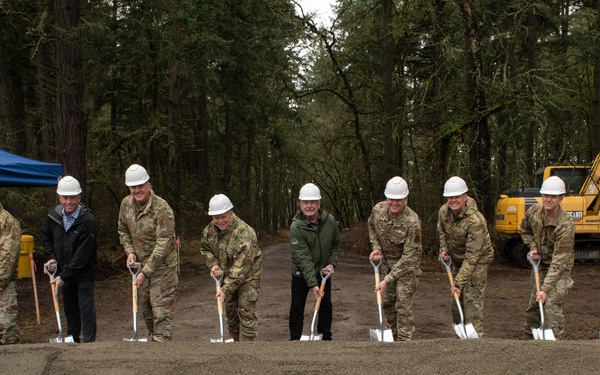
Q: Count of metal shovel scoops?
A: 7